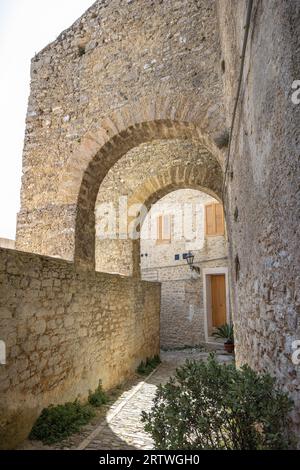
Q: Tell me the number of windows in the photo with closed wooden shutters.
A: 2